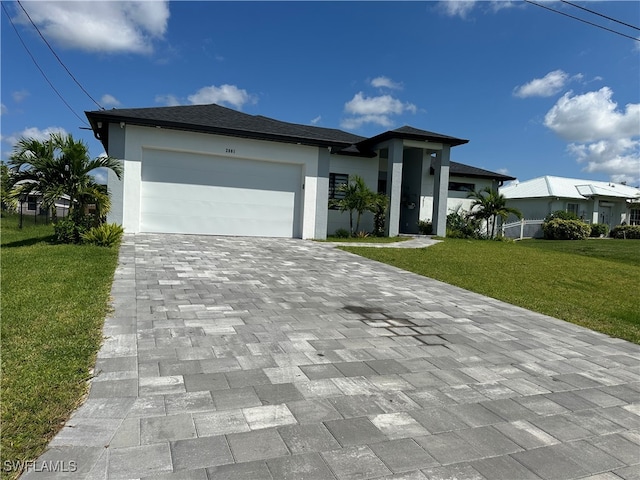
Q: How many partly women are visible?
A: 0